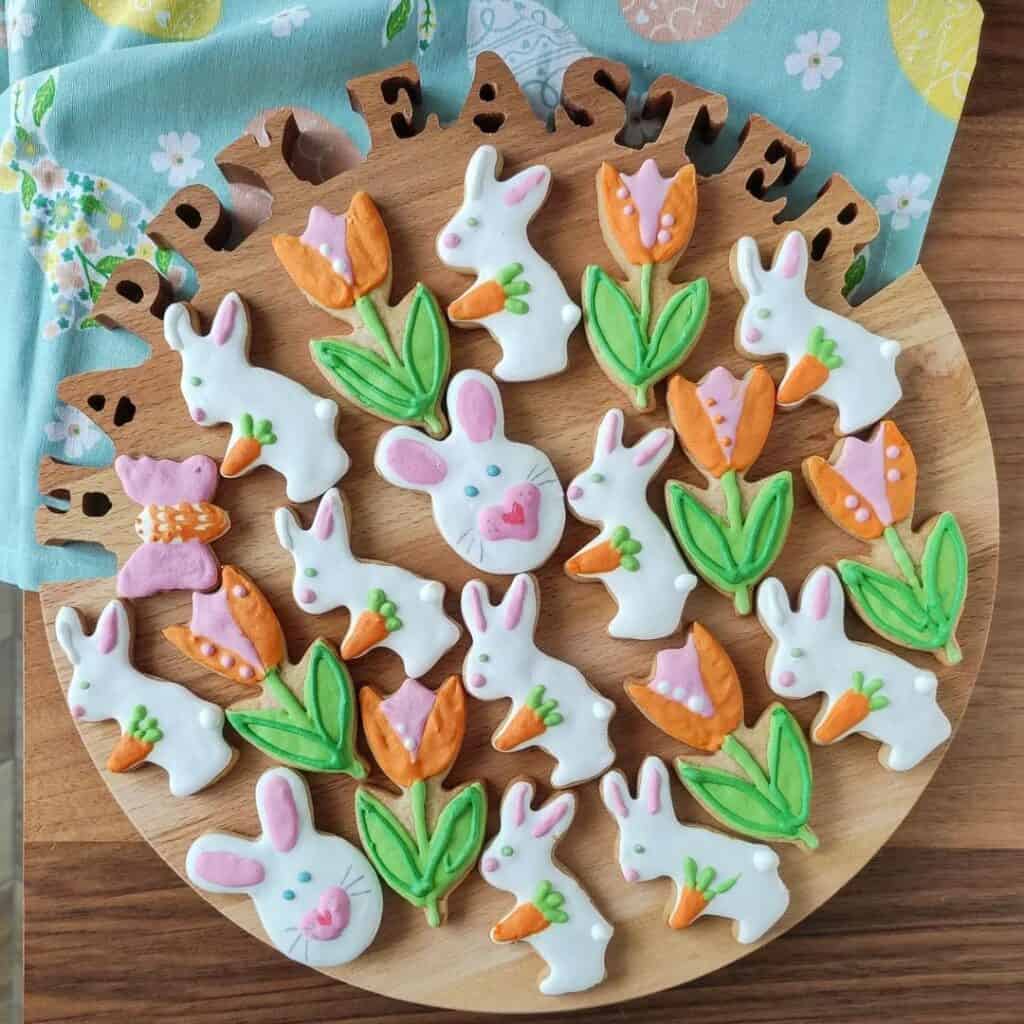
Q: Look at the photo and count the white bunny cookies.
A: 12